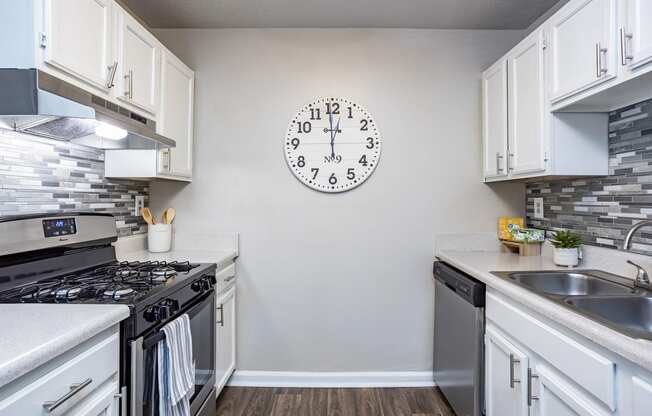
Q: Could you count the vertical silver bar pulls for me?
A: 11